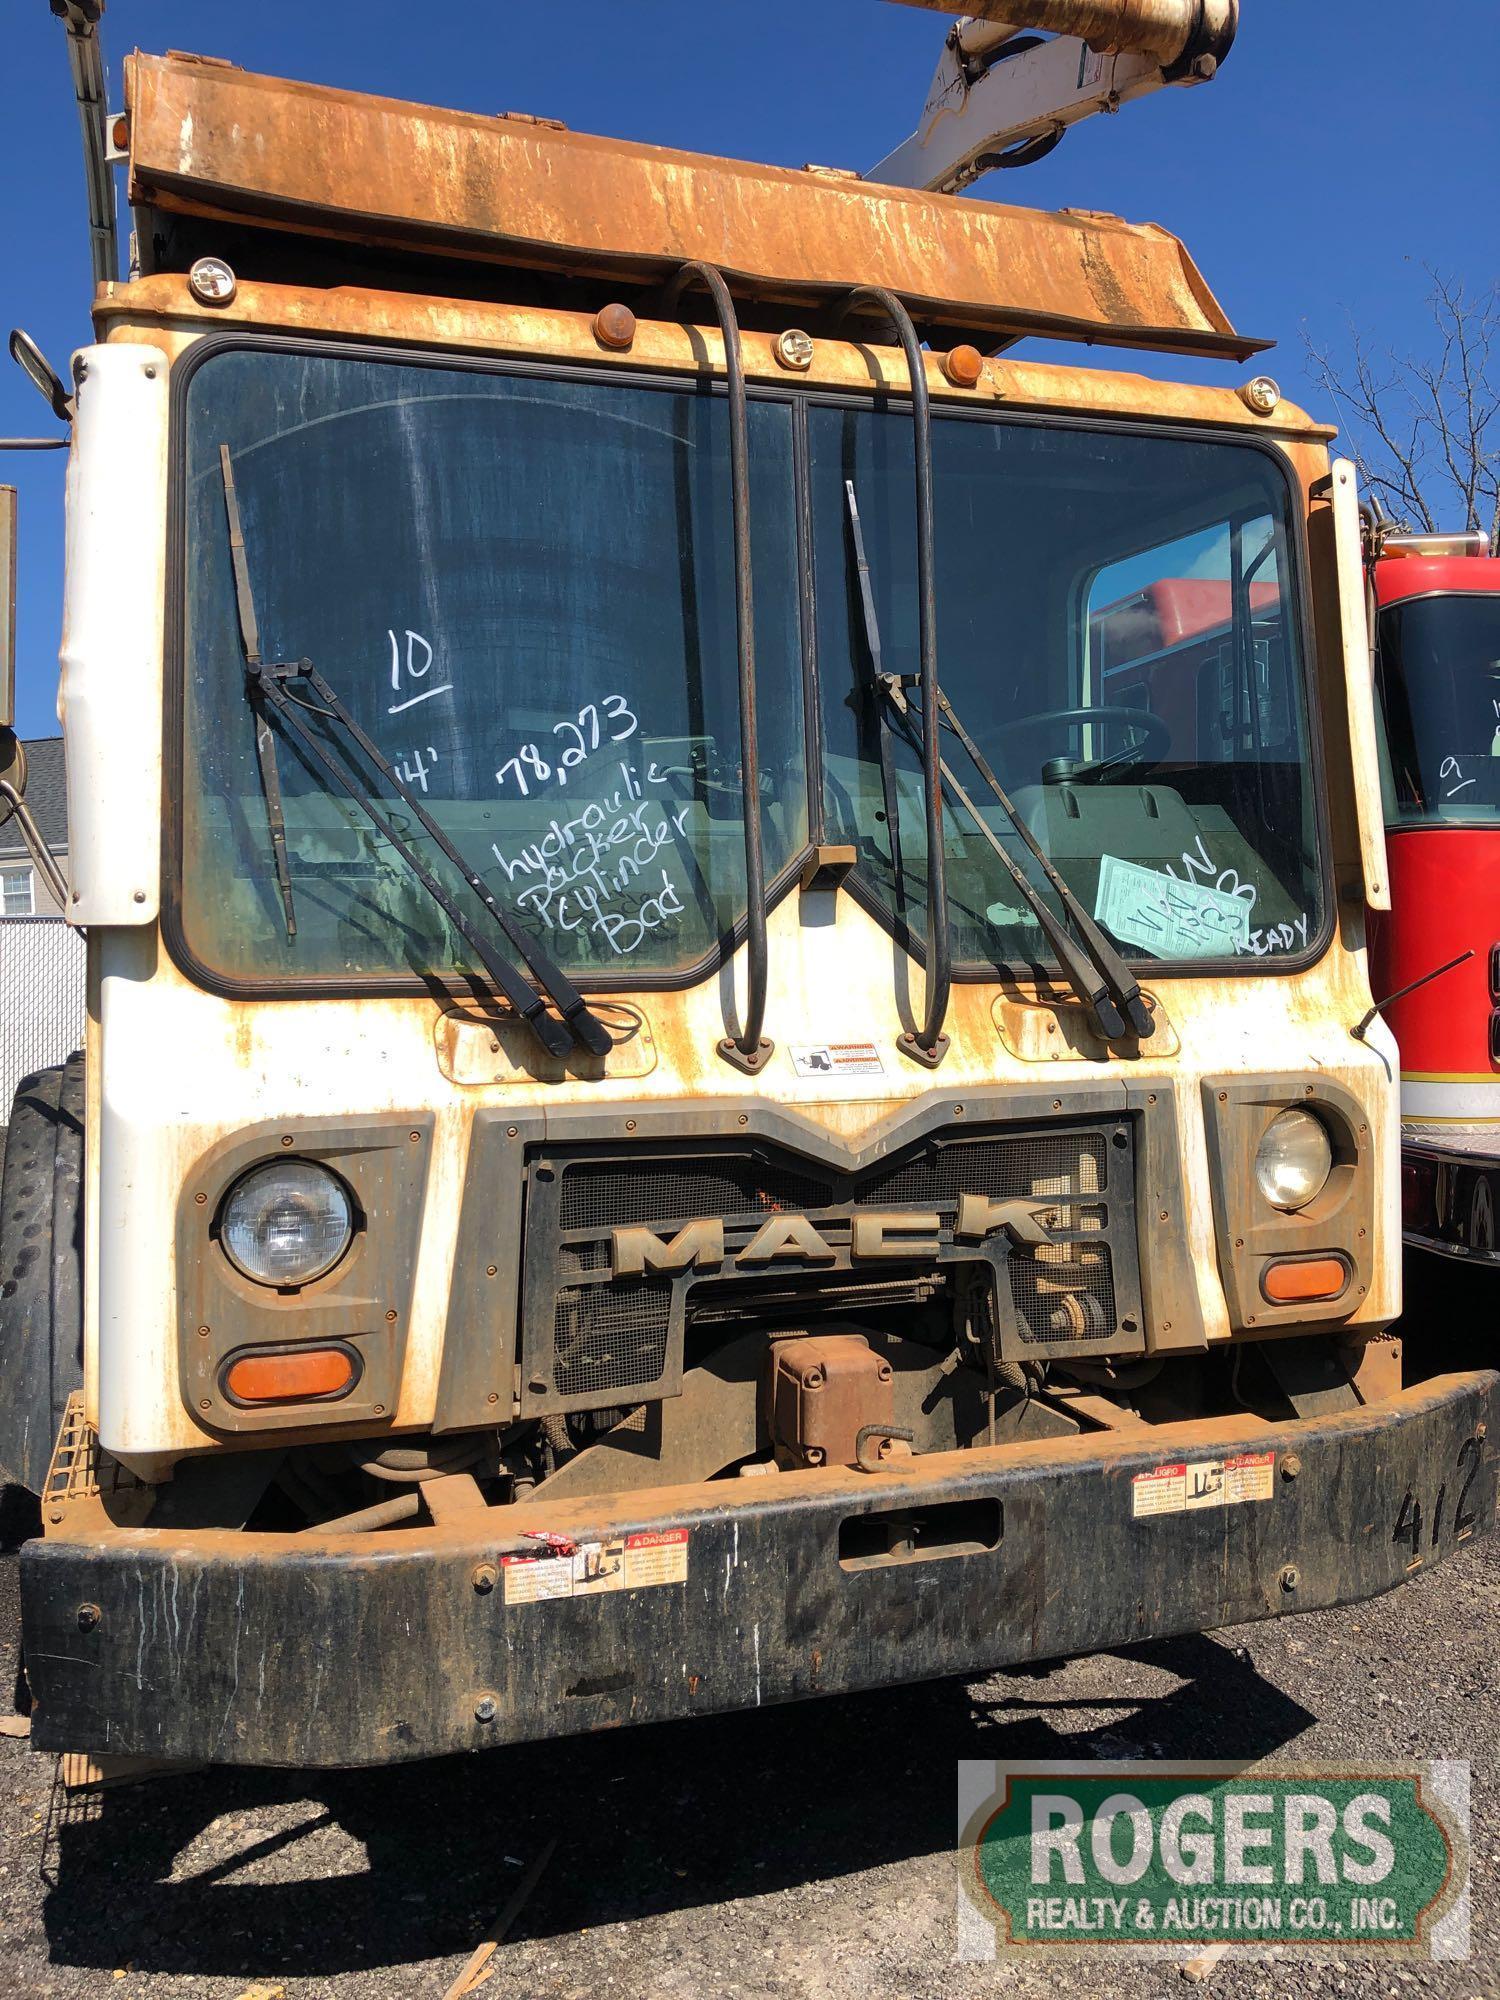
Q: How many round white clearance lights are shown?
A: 3